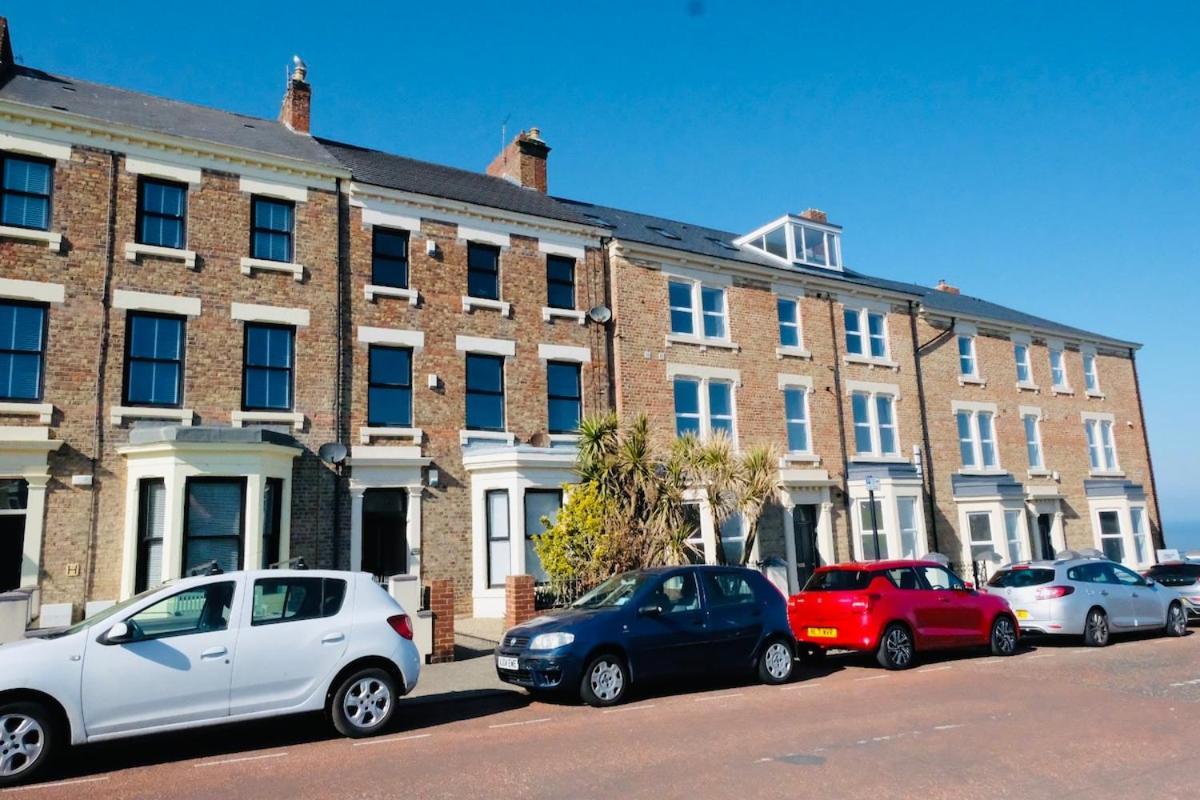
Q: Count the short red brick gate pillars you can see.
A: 2